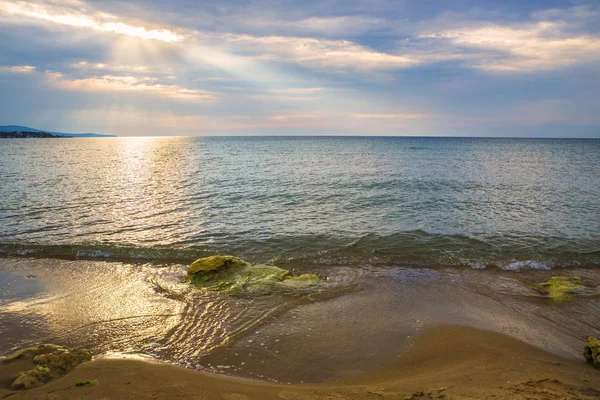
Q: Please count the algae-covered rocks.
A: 4